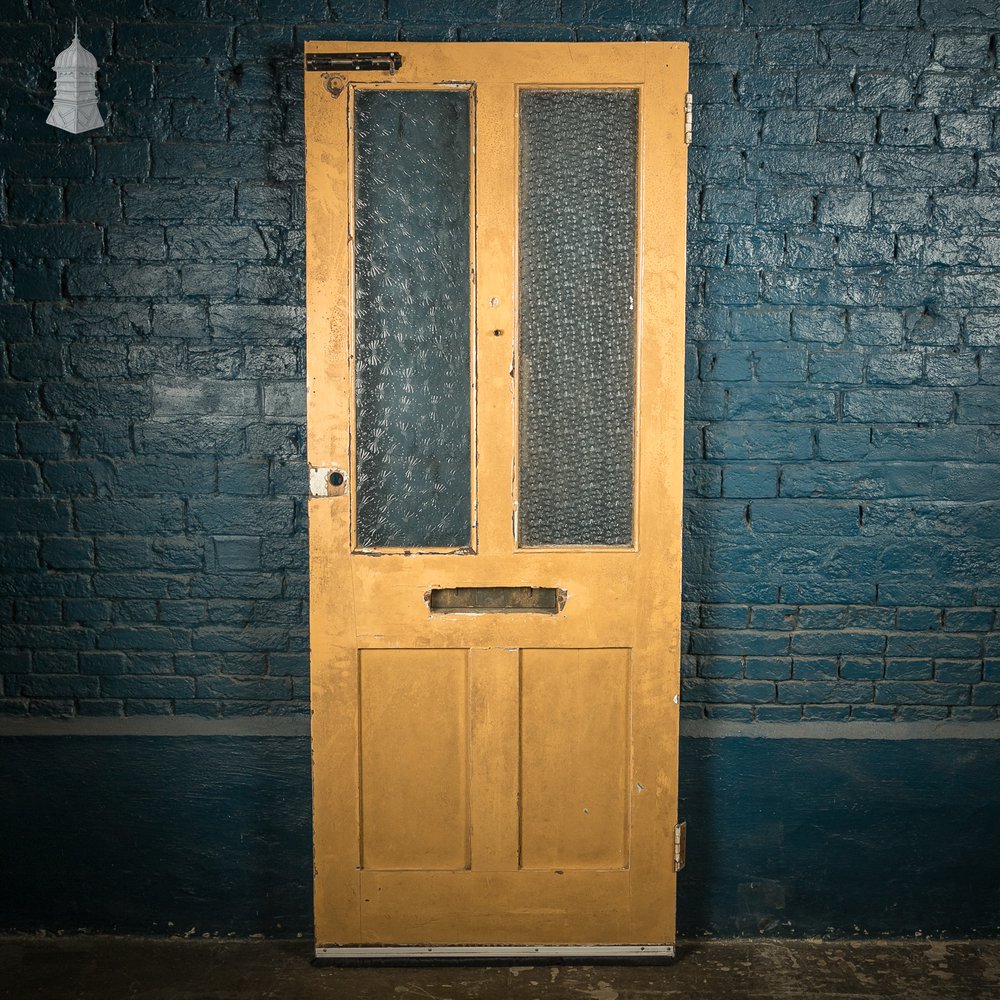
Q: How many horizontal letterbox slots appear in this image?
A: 1